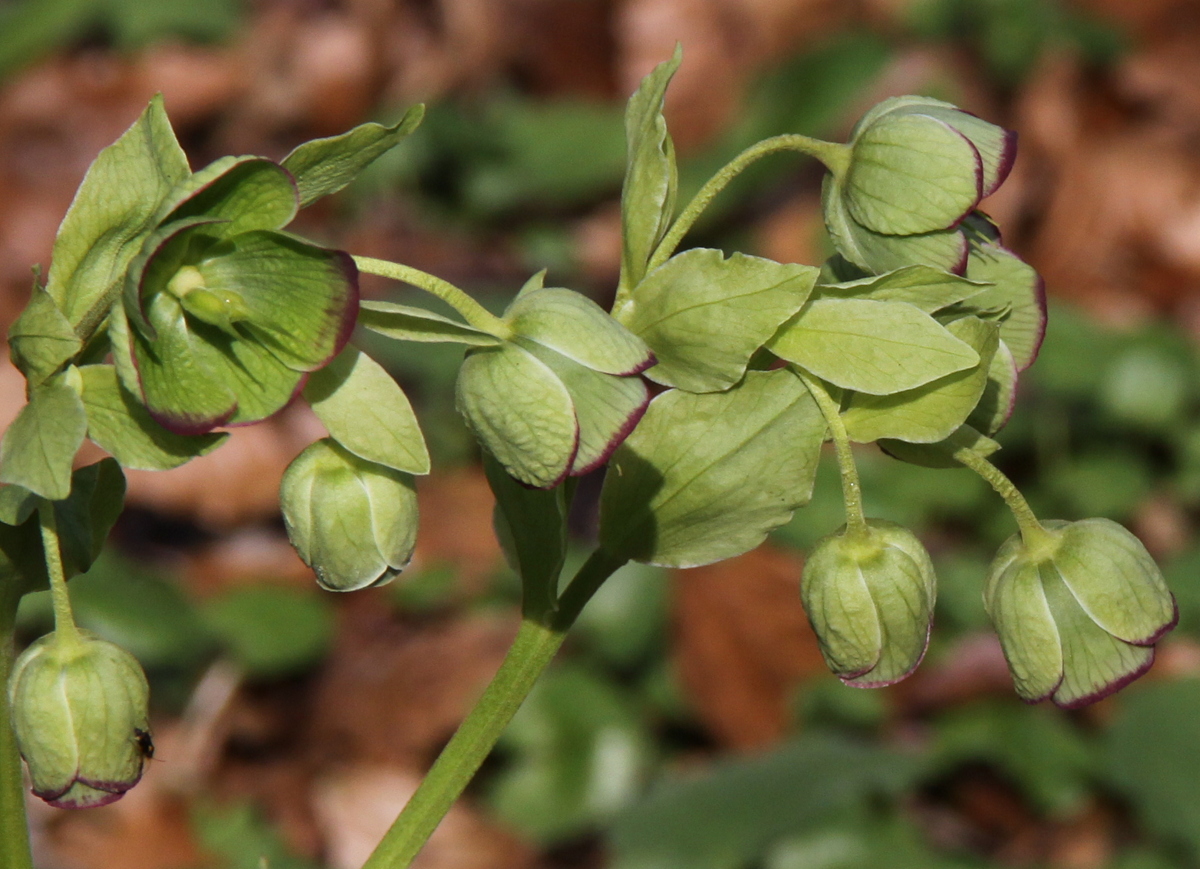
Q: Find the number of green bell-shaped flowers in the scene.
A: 8